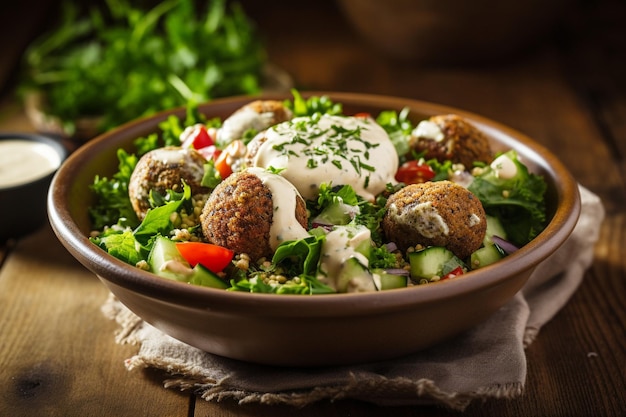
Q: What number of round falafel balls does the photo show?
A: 5